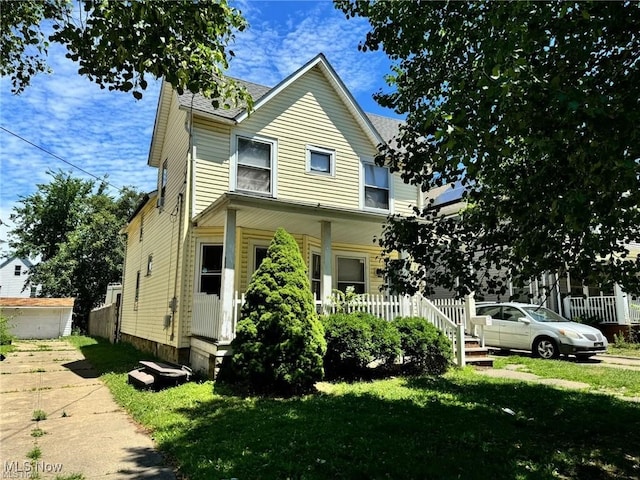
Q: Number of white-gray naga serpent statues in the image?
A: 0